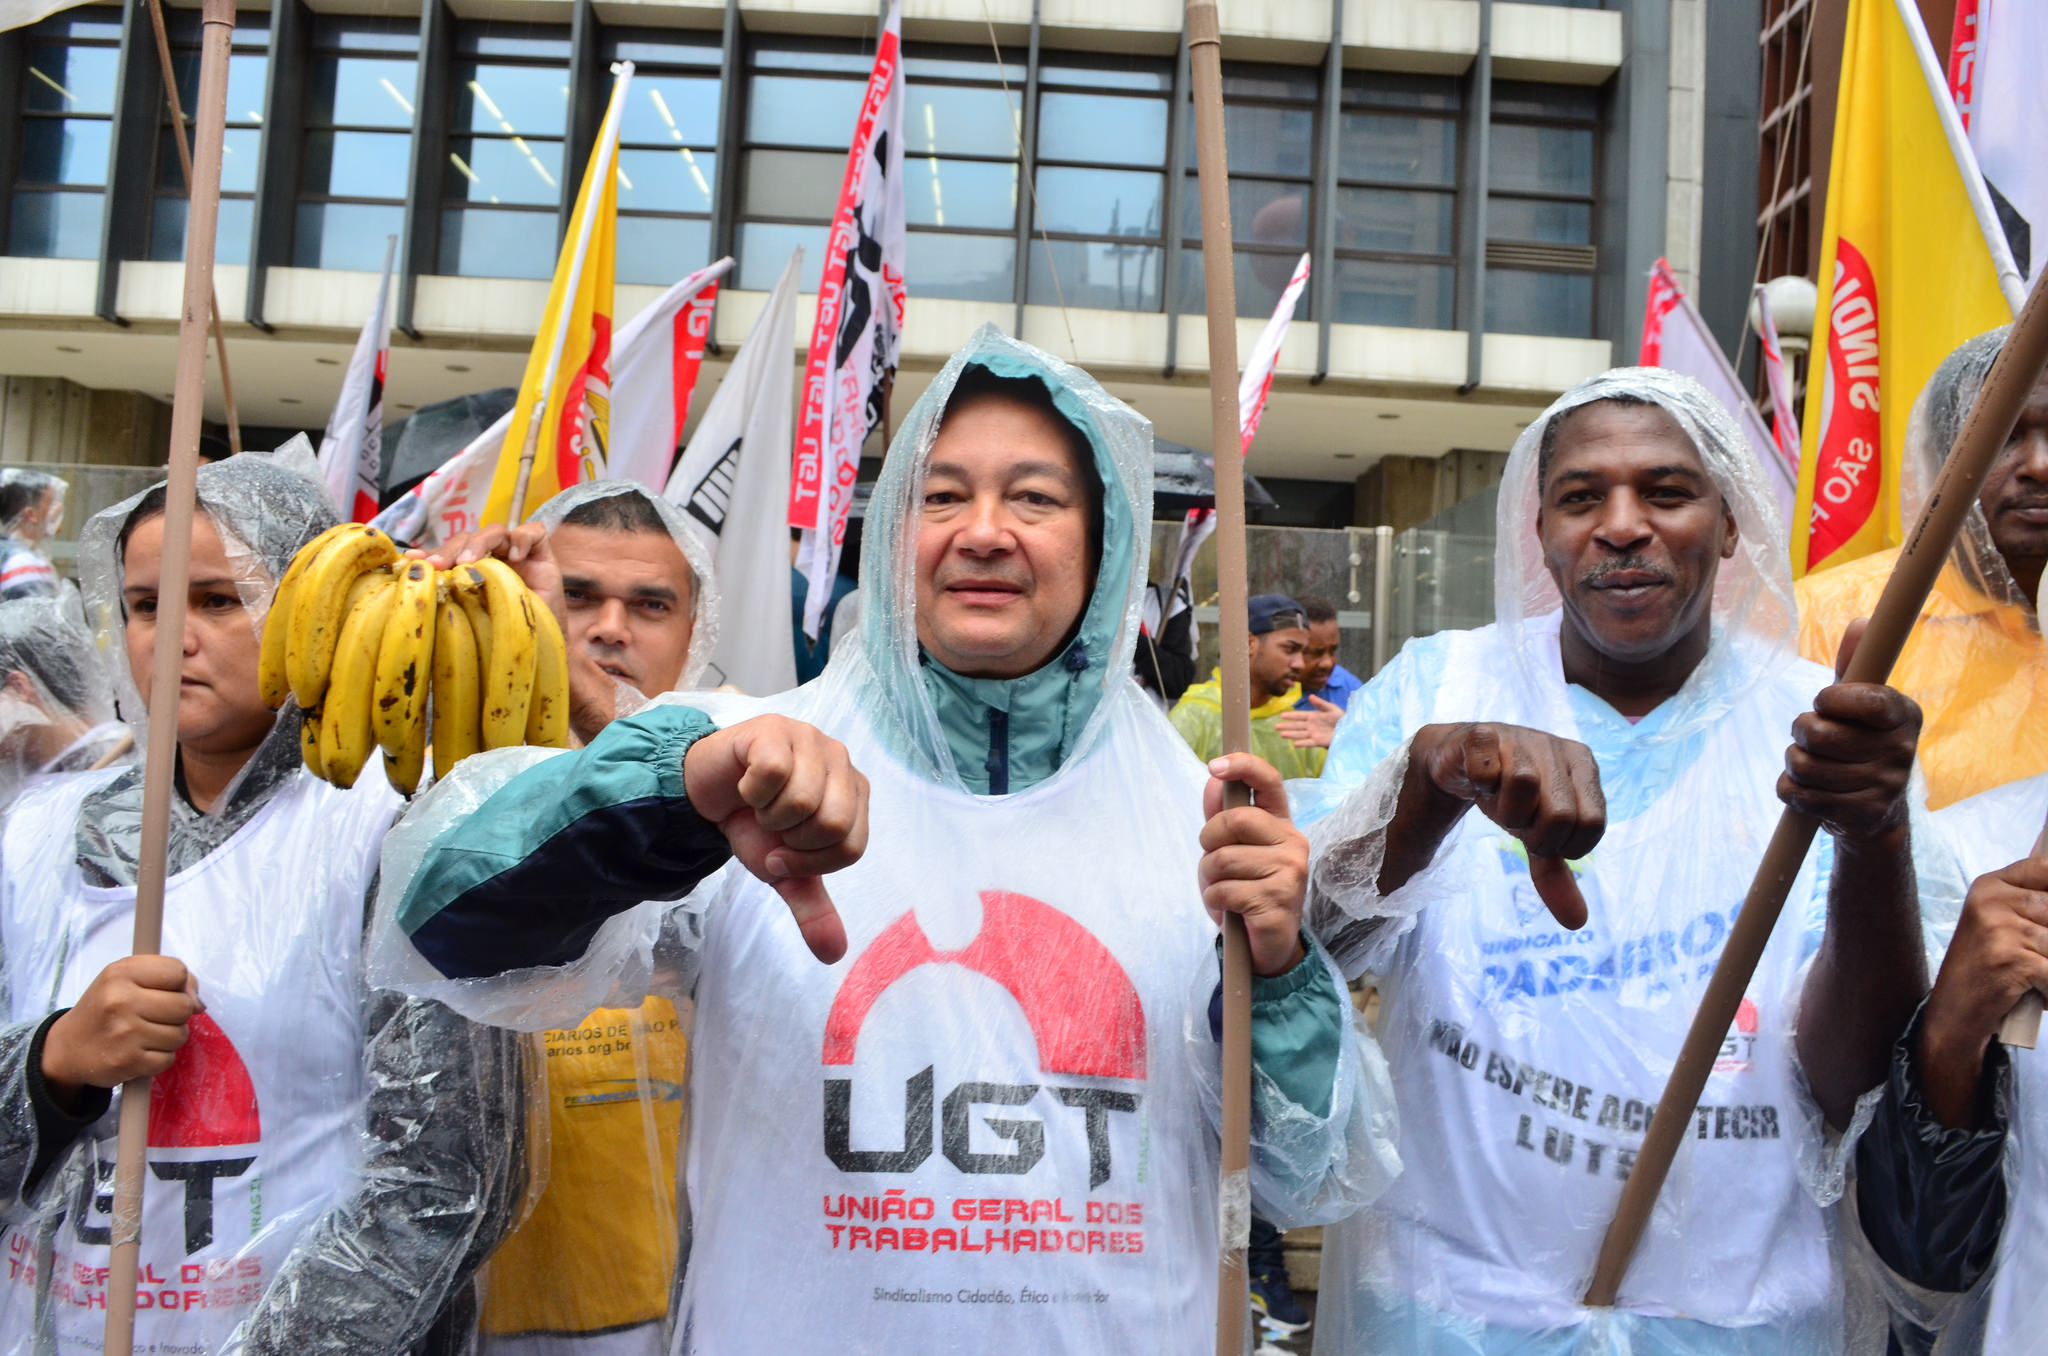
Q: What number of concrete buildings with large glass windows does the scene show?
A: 1